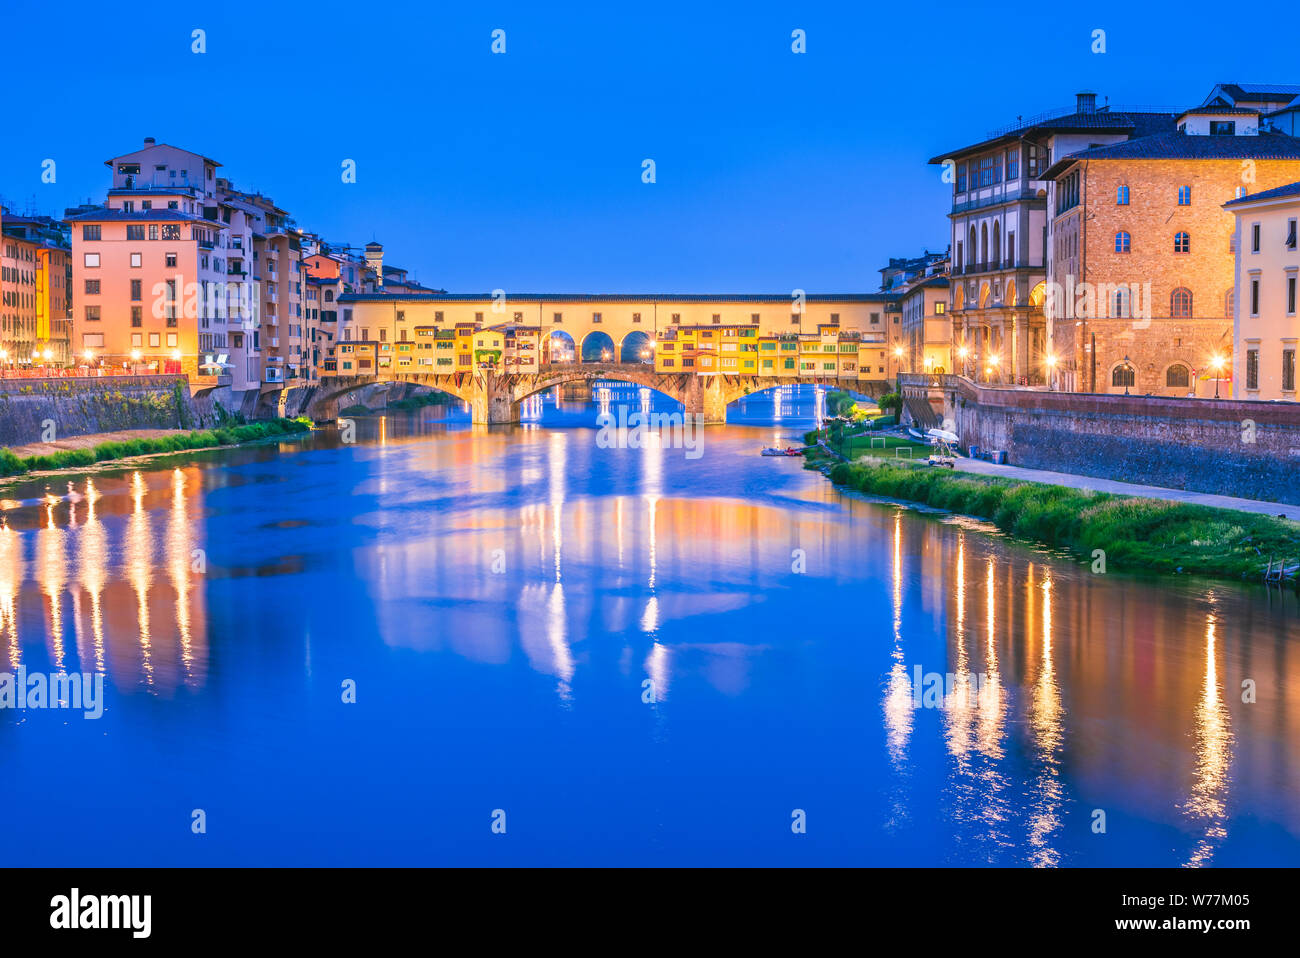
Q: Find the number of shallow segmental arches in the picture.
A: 3